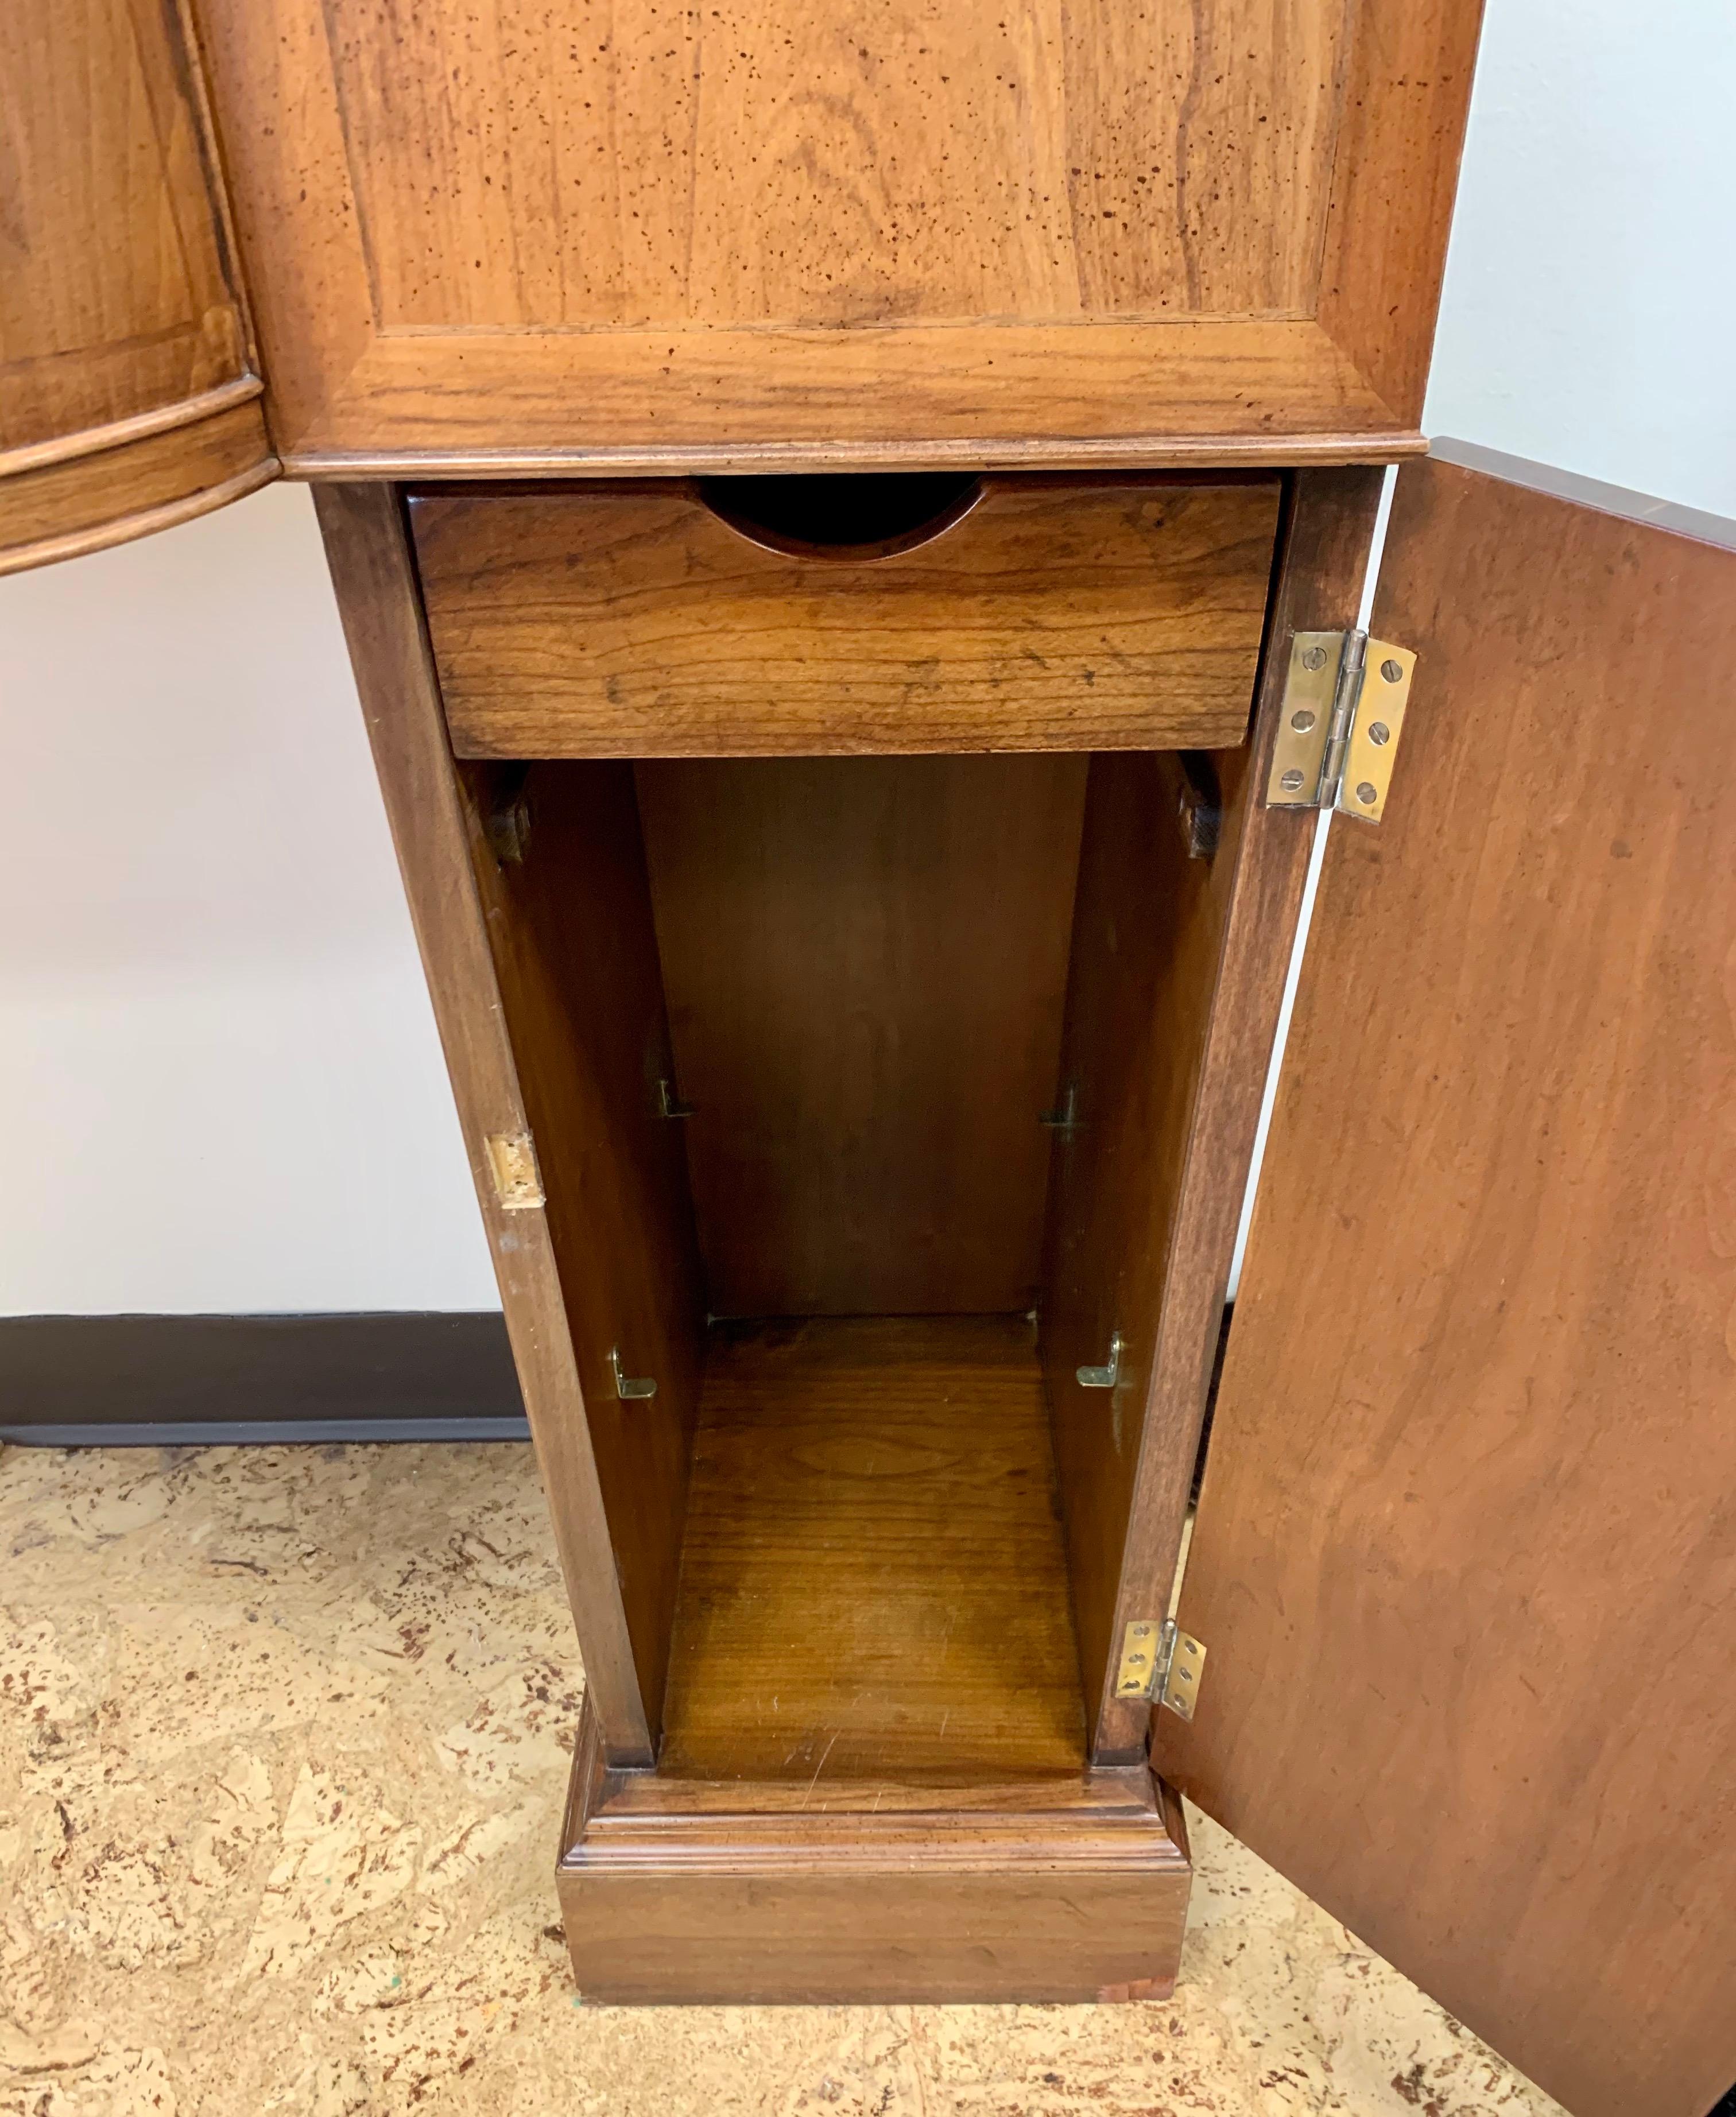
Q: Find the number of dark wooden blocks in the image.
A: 2